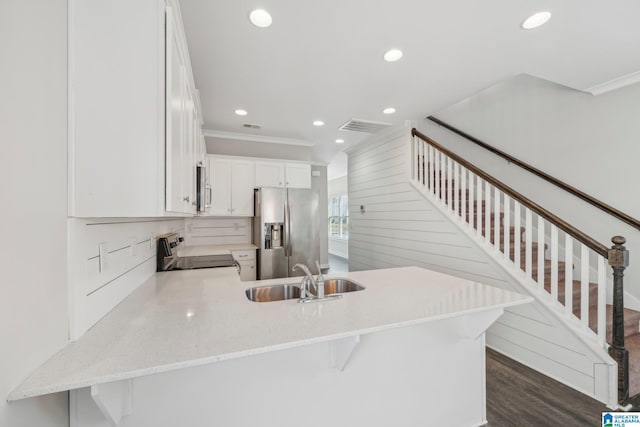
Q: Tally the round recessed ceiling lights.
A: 7